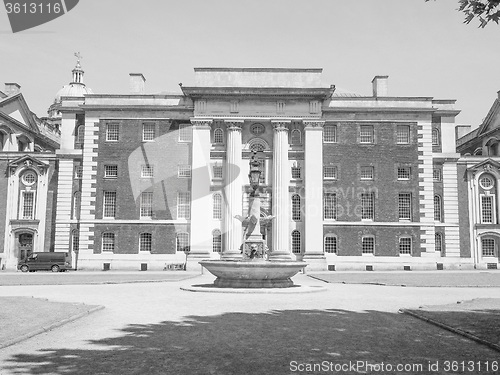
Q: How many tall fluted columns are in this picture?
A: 2